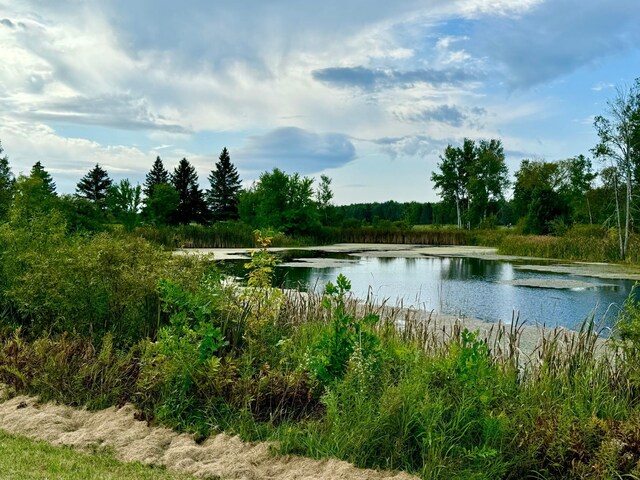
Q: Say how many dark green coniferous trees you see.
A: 5